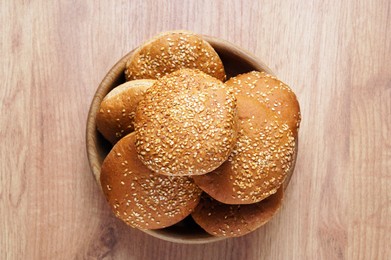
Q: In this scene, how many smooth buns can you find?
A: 0